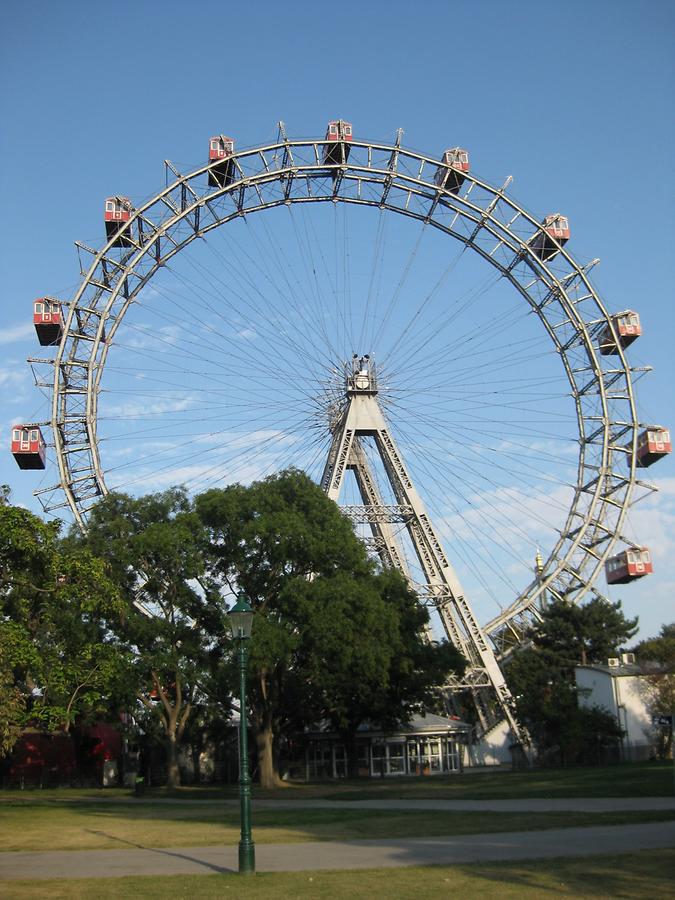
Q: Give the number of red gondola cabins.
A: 10